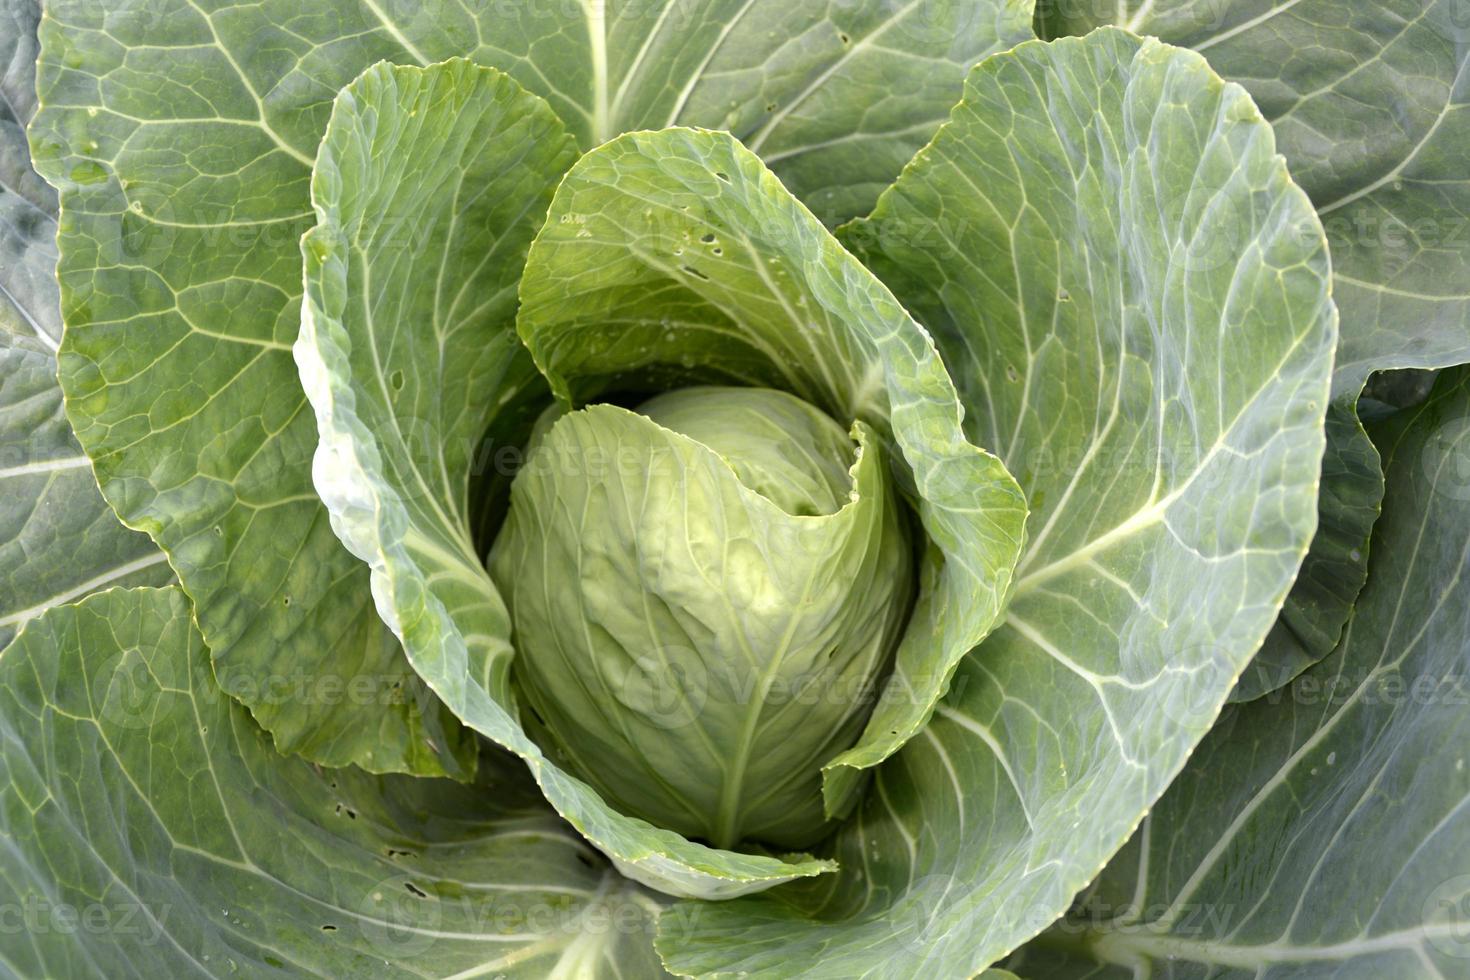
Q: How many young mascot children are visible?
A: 0